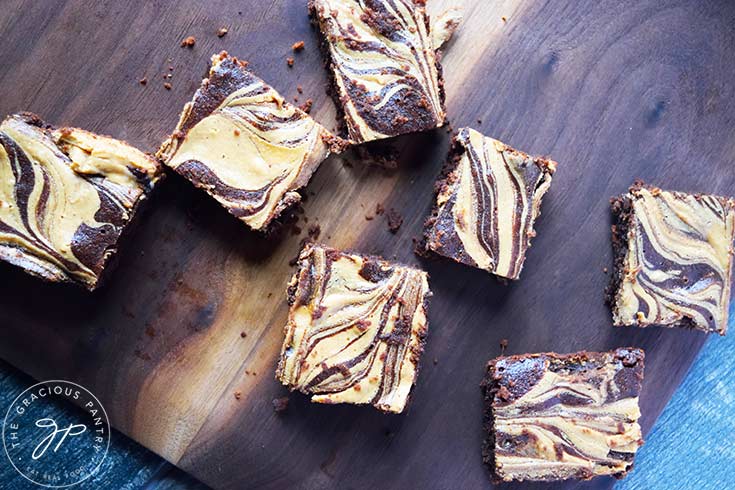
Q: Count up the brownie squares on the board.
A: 7